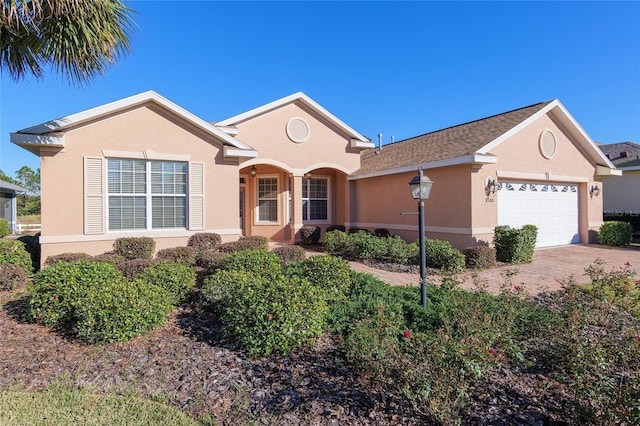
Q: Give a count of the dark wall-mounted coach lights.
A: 2